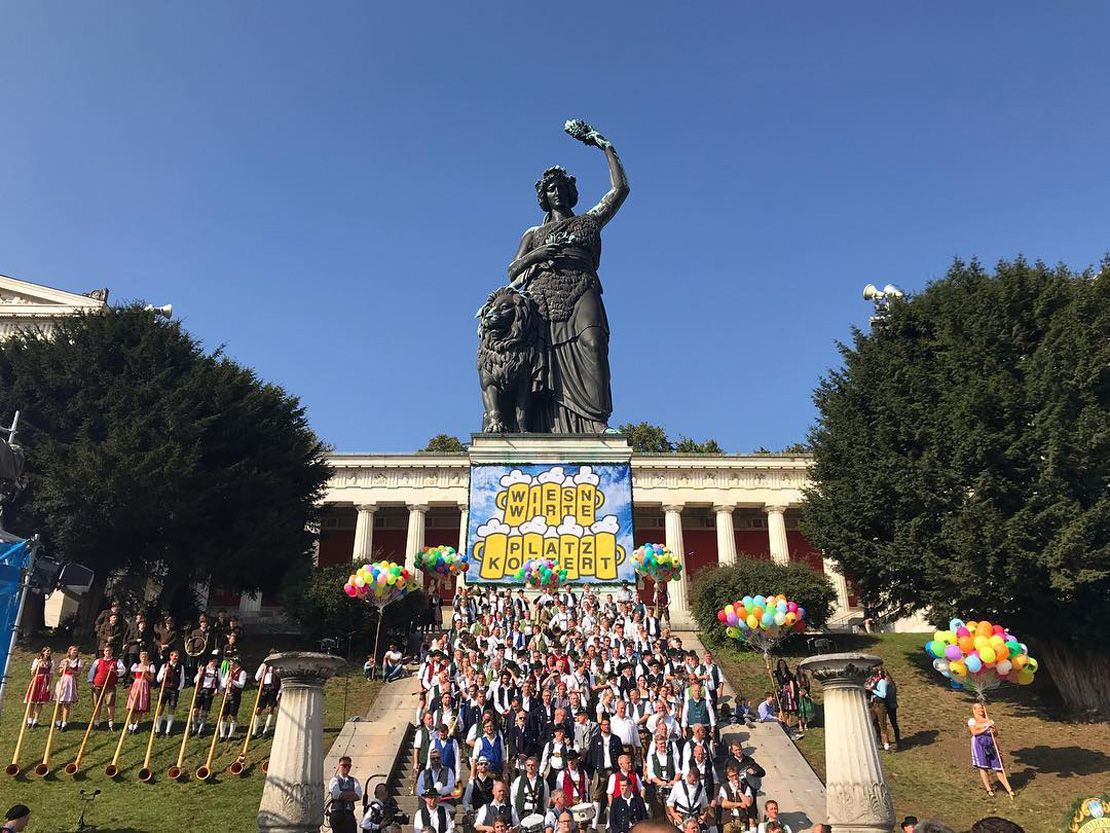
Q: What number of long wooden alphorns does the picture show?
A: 9